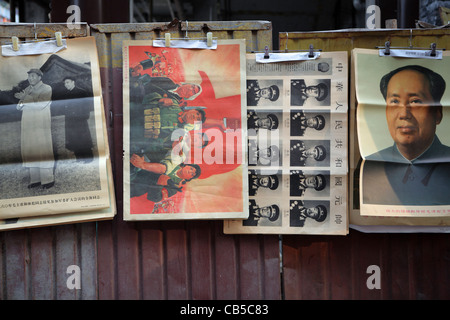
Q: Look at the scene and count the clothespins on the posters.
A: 8